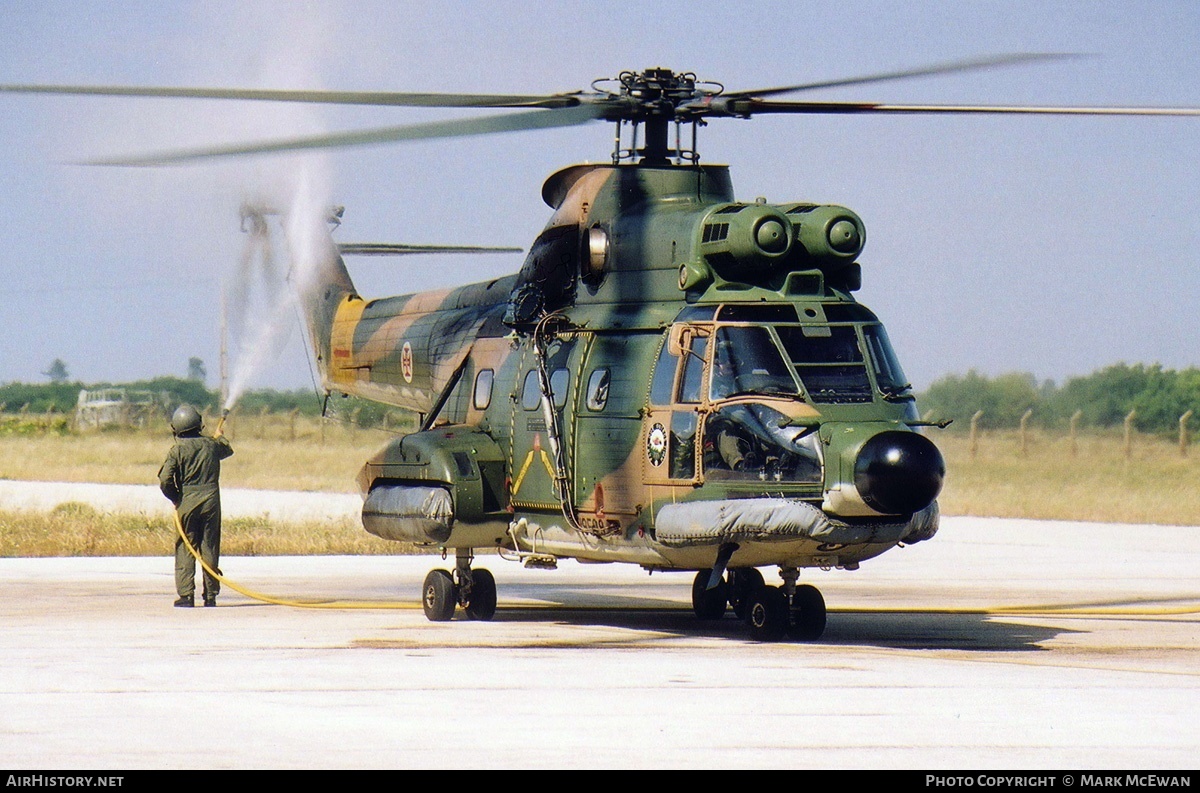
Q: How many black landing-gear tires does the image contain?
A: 6